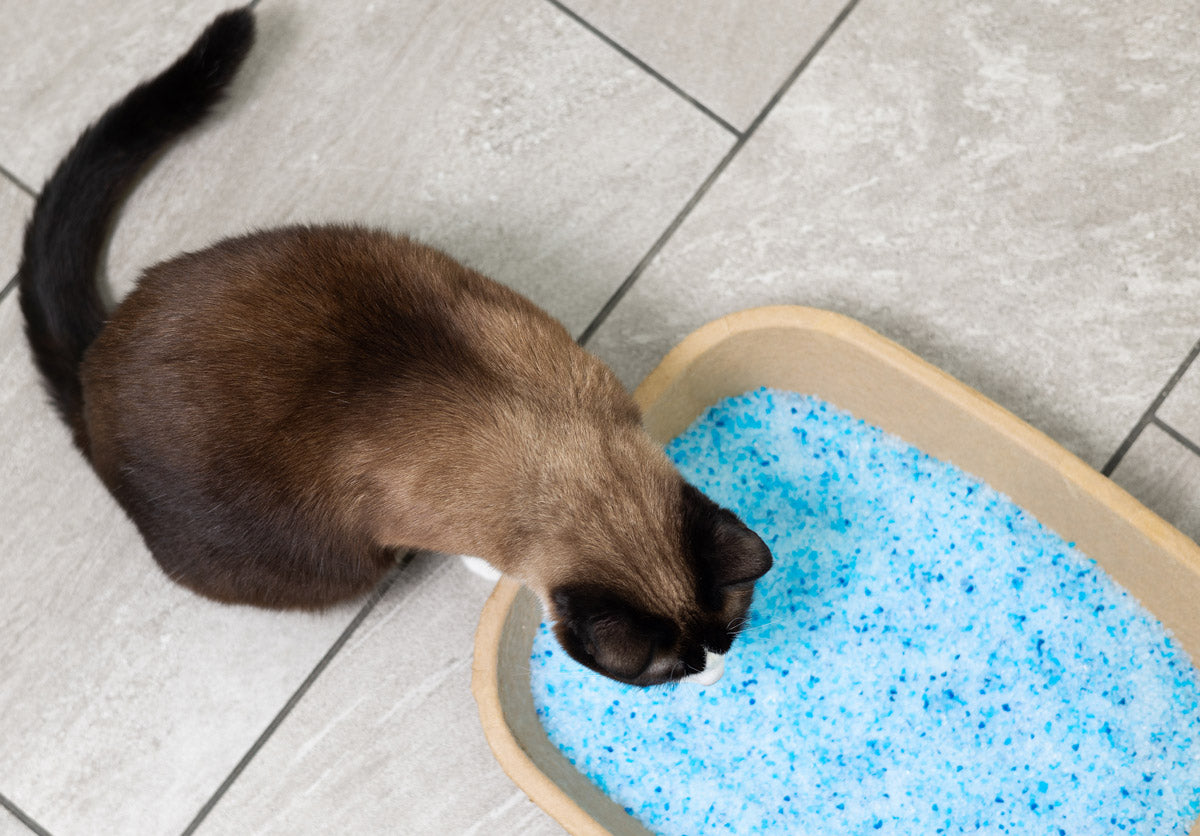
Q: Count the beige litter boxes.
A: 1